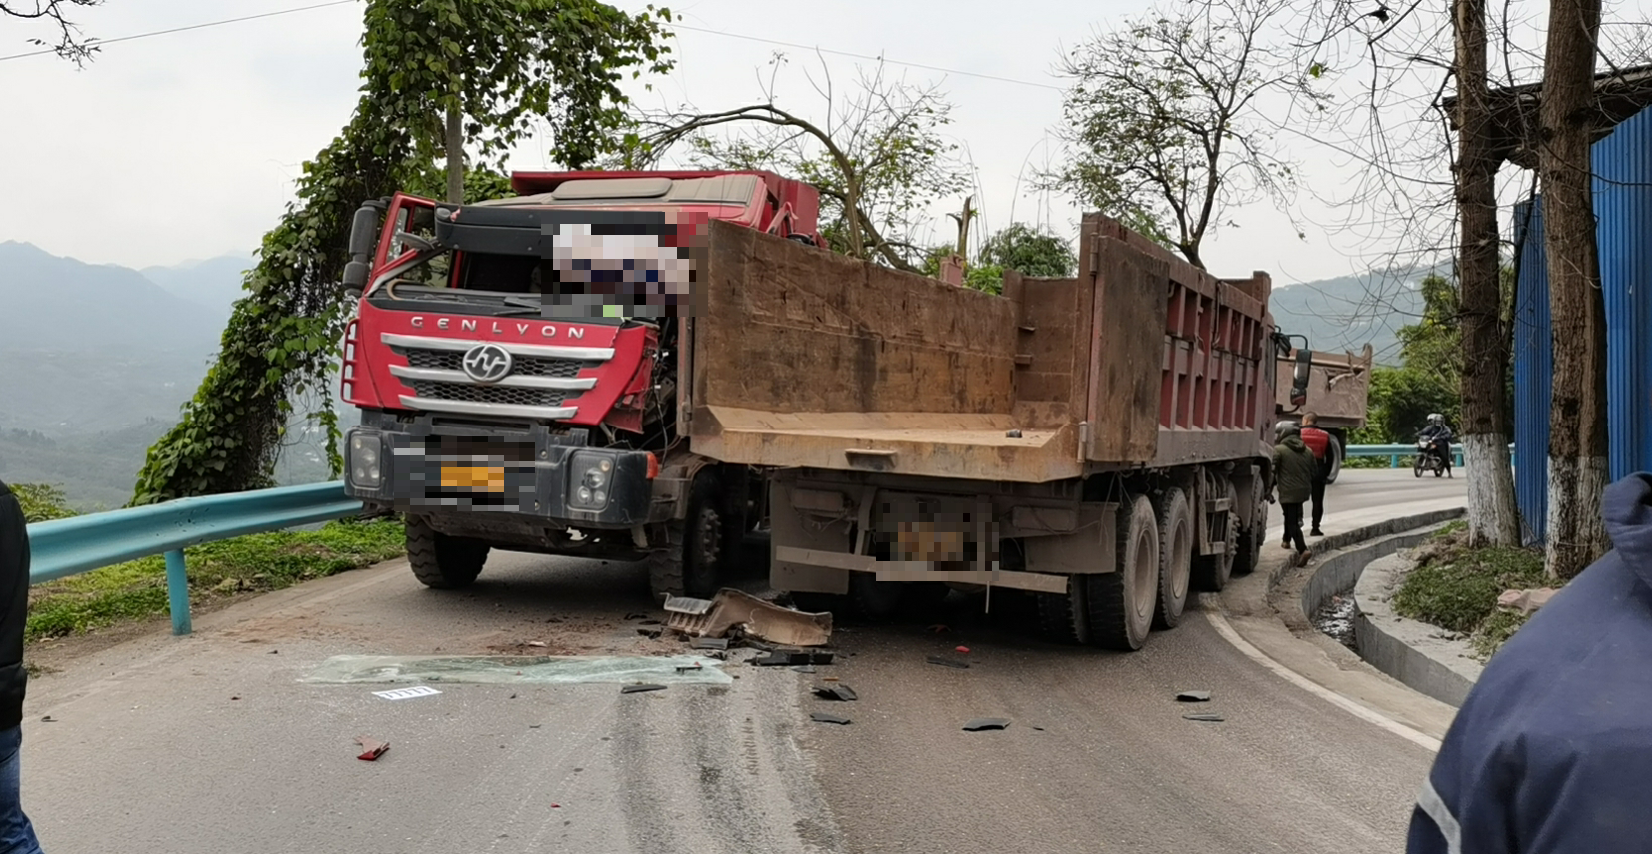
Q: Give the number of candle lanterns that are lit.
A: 0